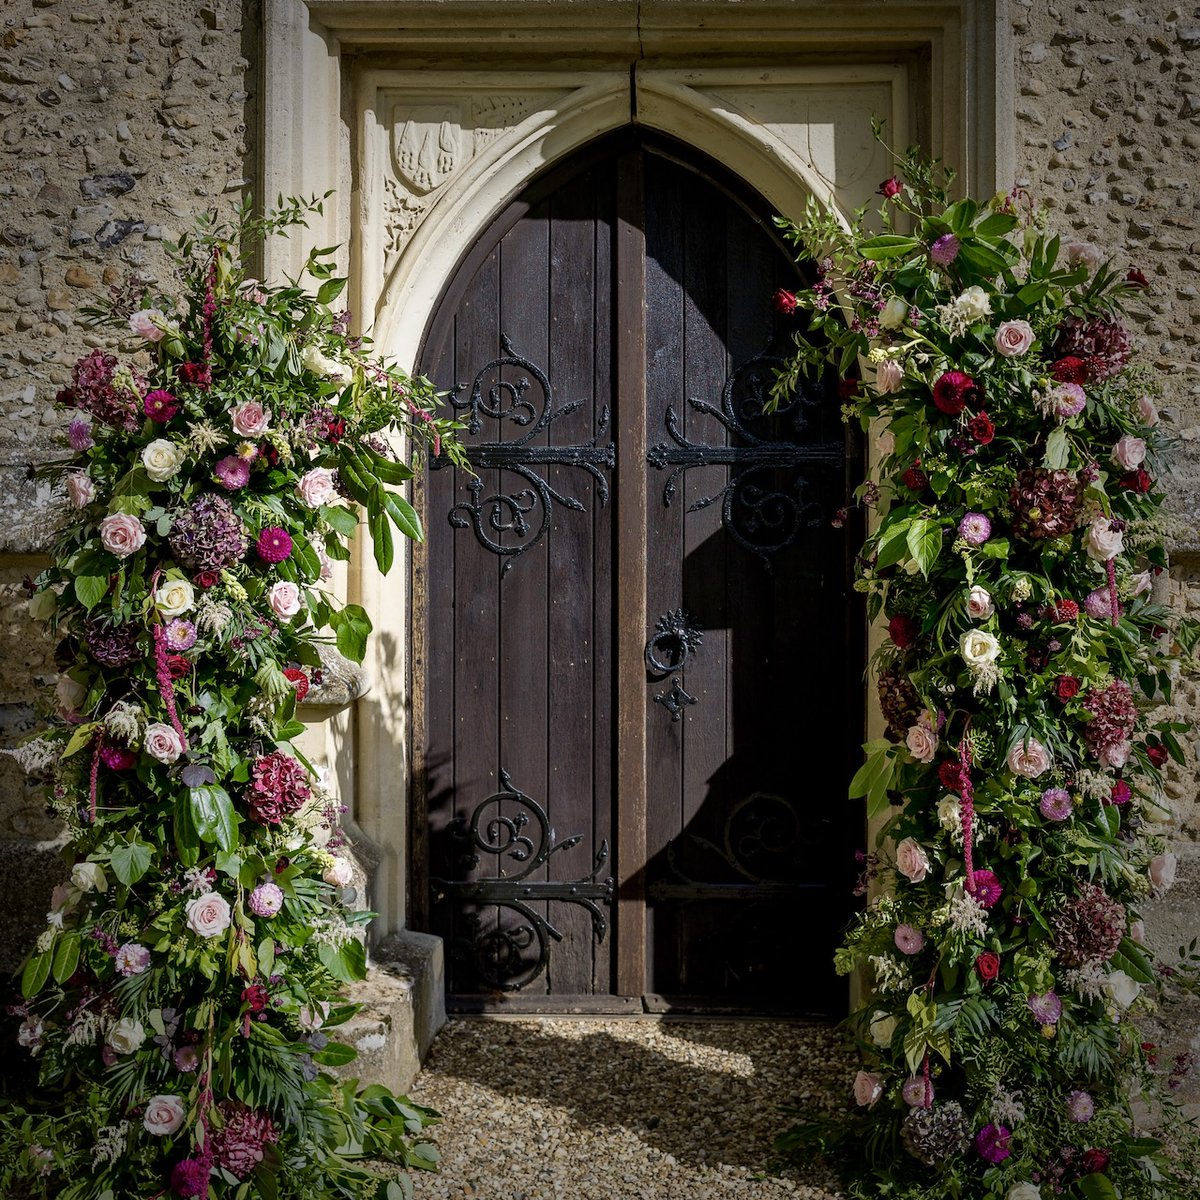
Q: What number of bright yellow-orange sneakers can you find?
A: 0